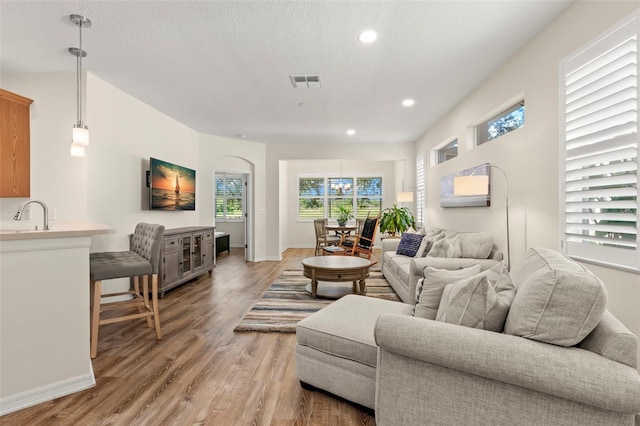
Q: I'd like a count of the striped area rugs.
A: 1